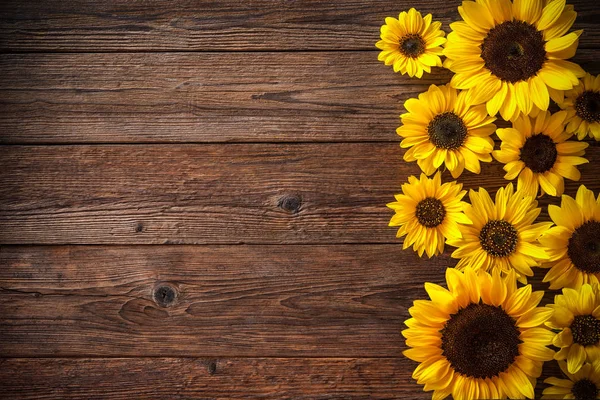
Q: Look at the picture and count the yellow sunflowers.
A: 11